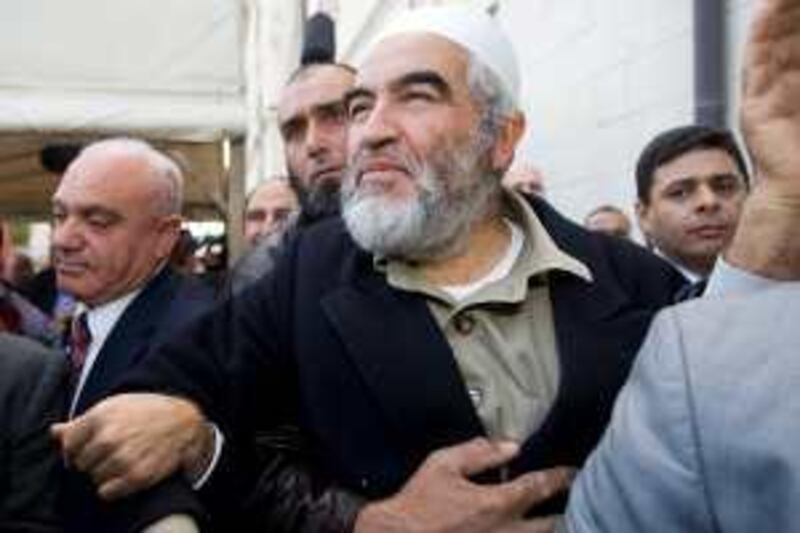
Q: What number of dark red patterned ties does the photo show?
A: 1